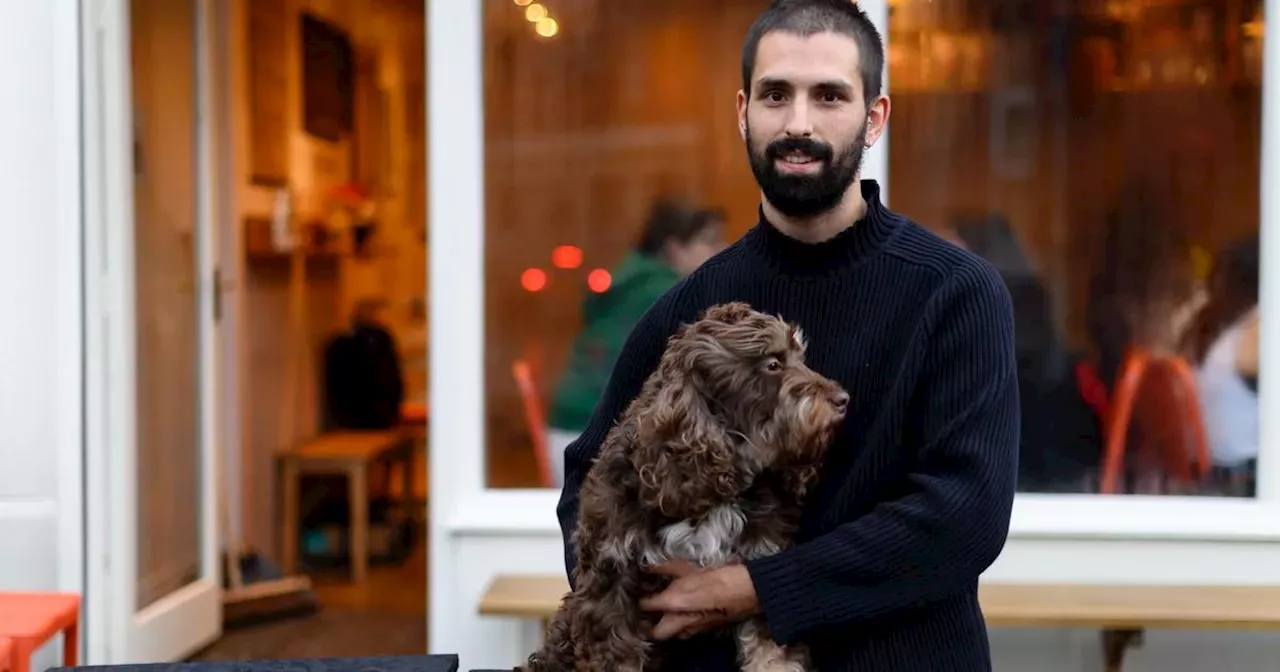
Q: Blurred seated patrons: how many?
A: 3